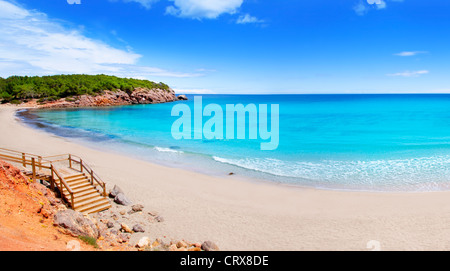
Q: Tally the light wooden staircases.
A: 1